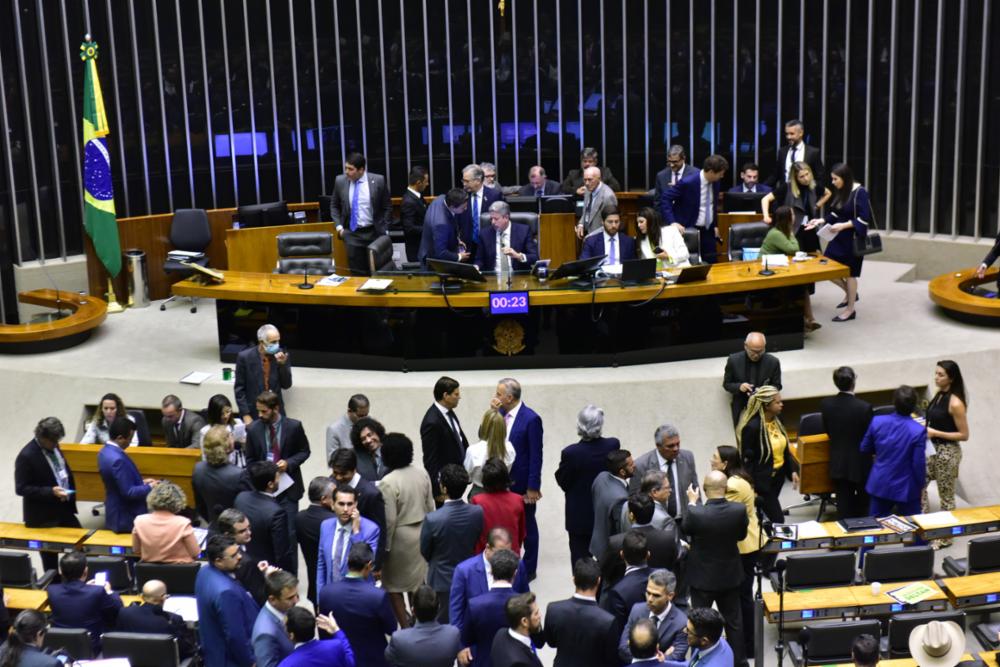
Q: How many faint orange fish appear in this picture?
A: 0